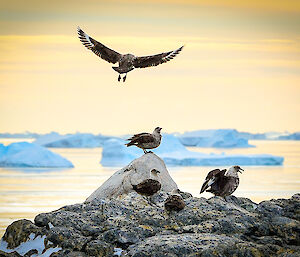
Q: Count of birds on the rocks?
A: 4